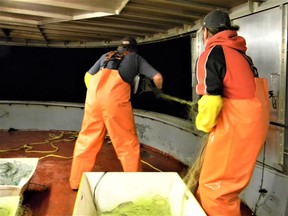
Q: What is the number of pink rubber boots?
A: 0